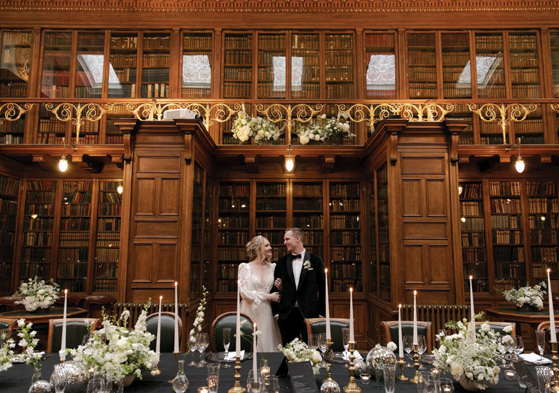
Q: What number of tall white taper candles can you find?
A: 11